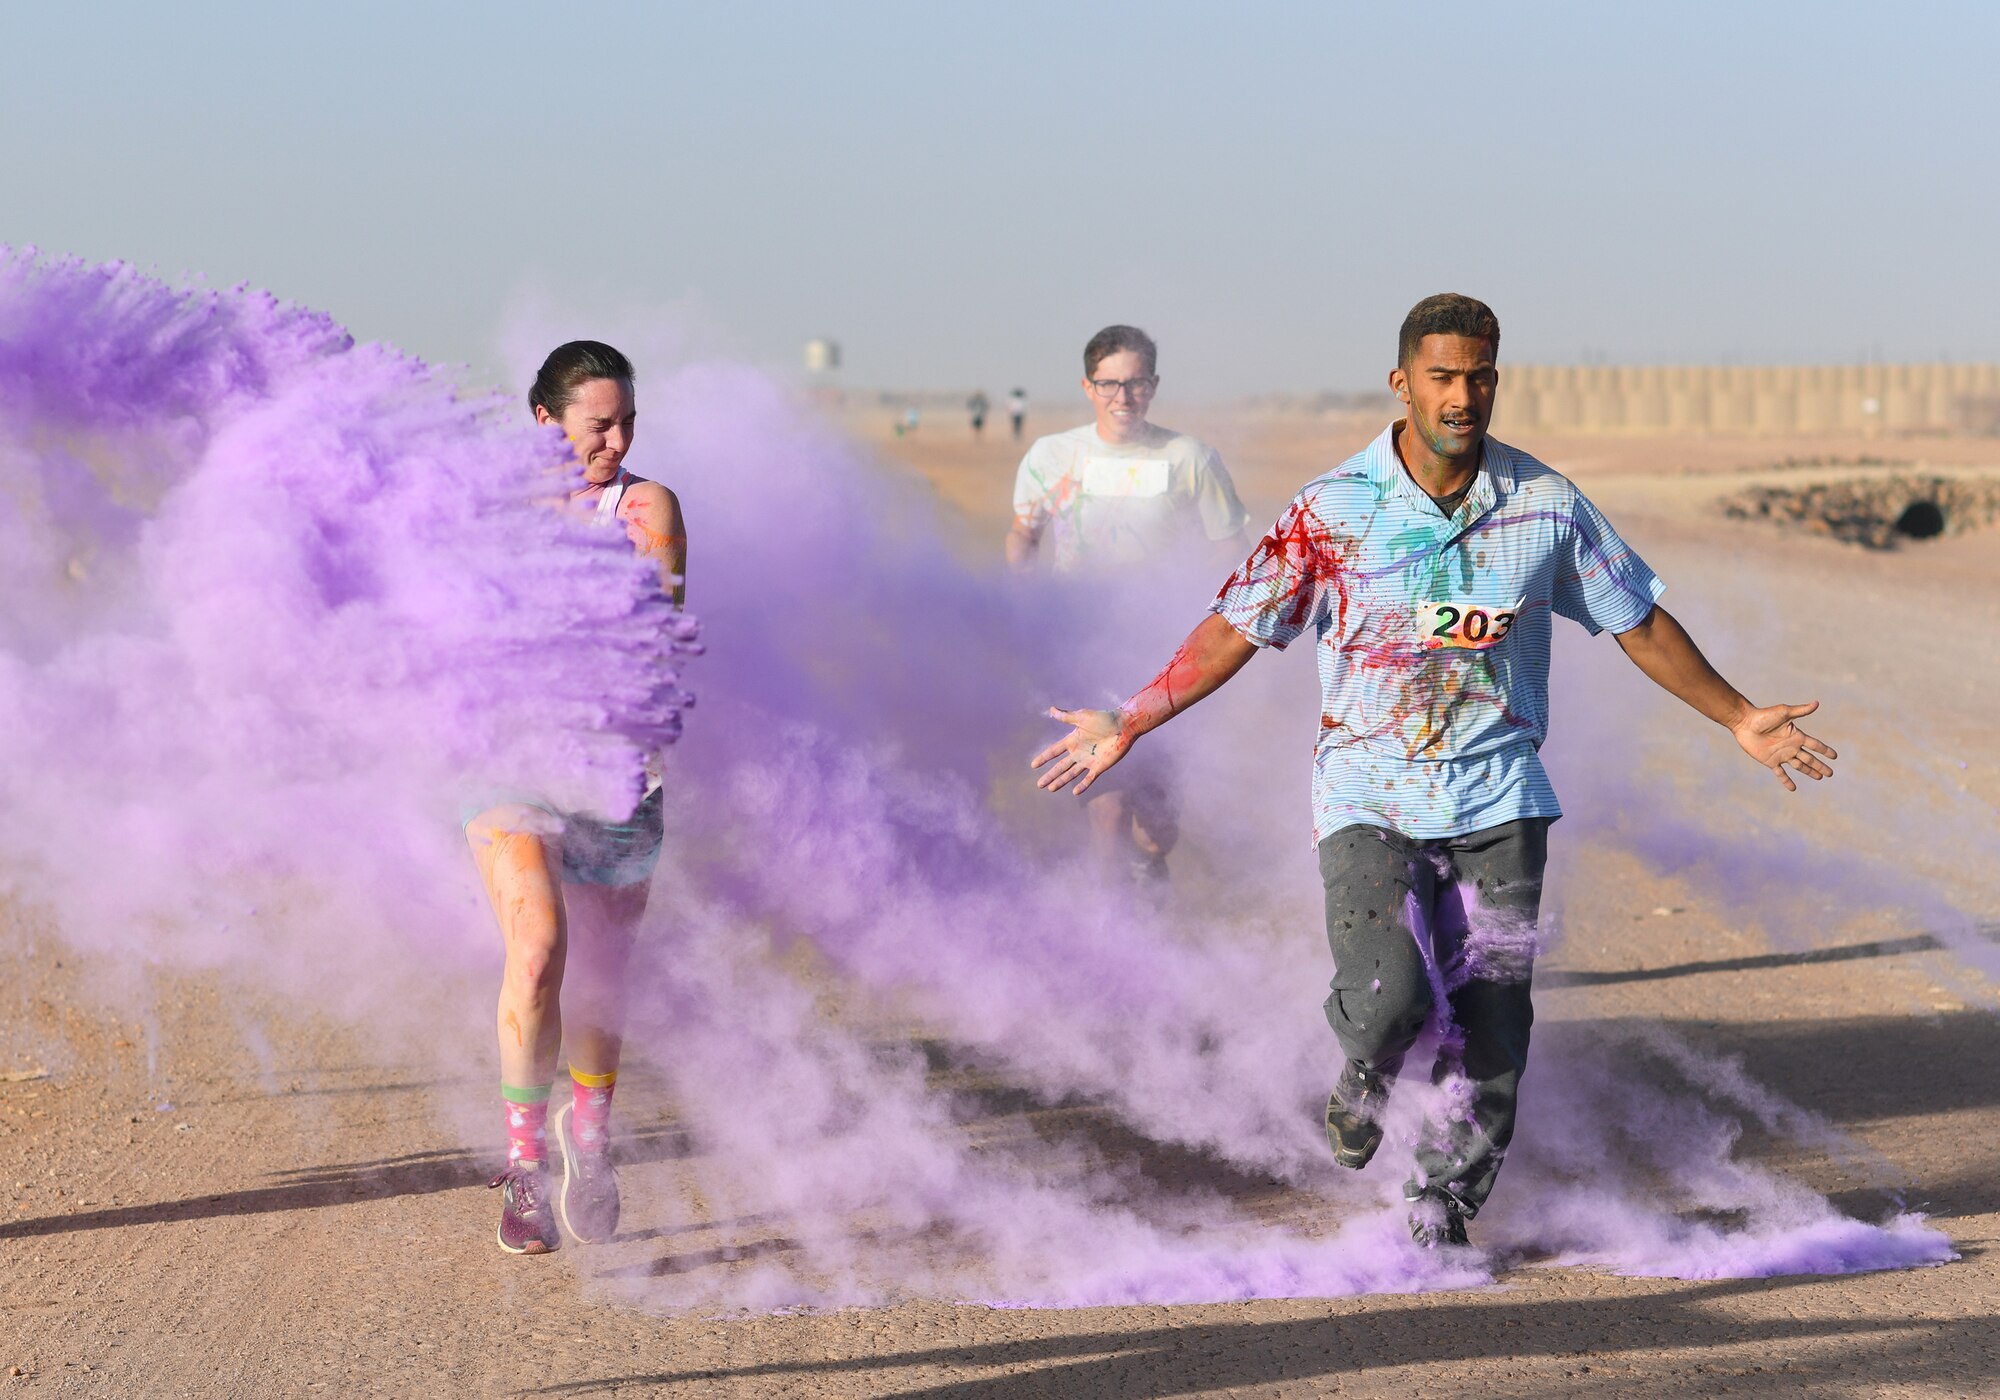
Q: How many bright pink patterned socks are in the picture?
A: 2